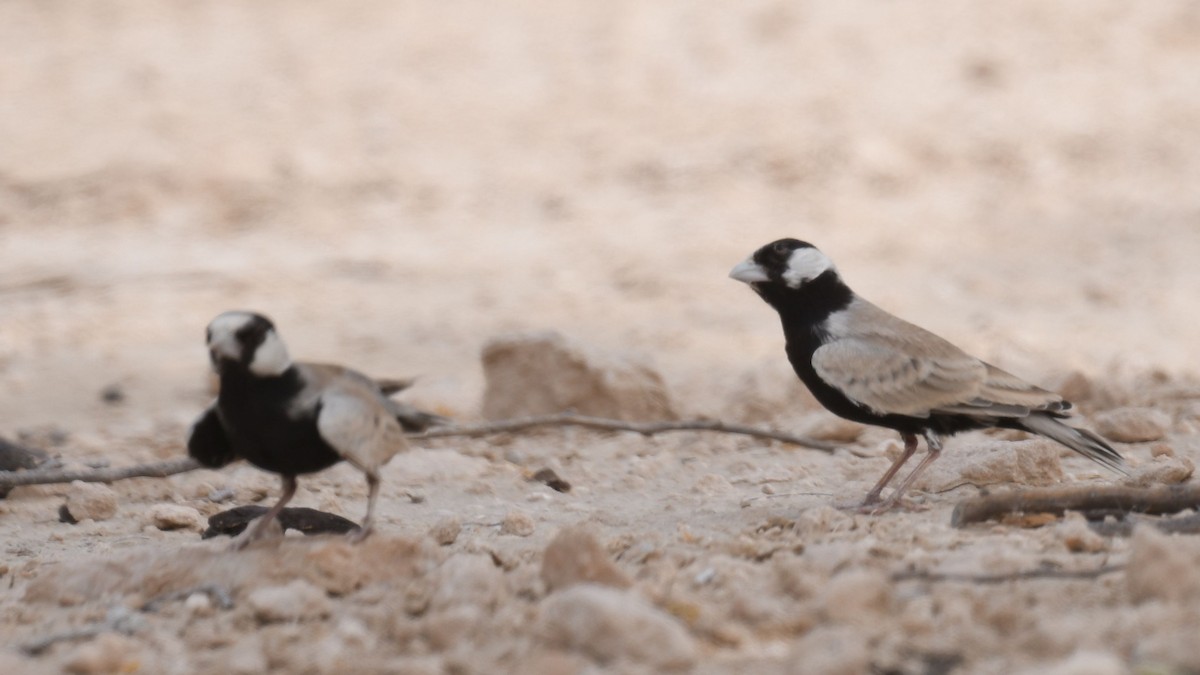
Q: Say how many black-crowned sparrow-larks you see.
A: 2